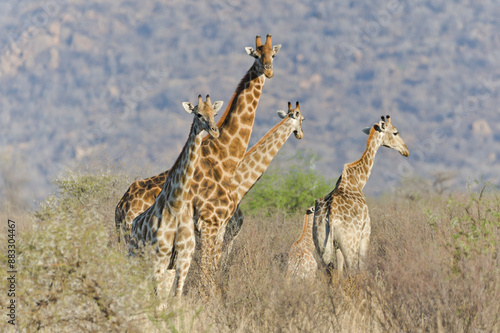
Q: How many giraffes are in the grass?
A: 5